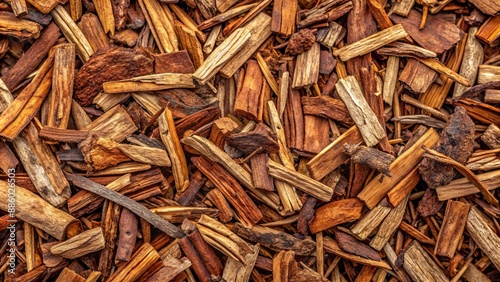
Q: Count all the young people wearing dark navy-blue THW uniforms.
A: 0